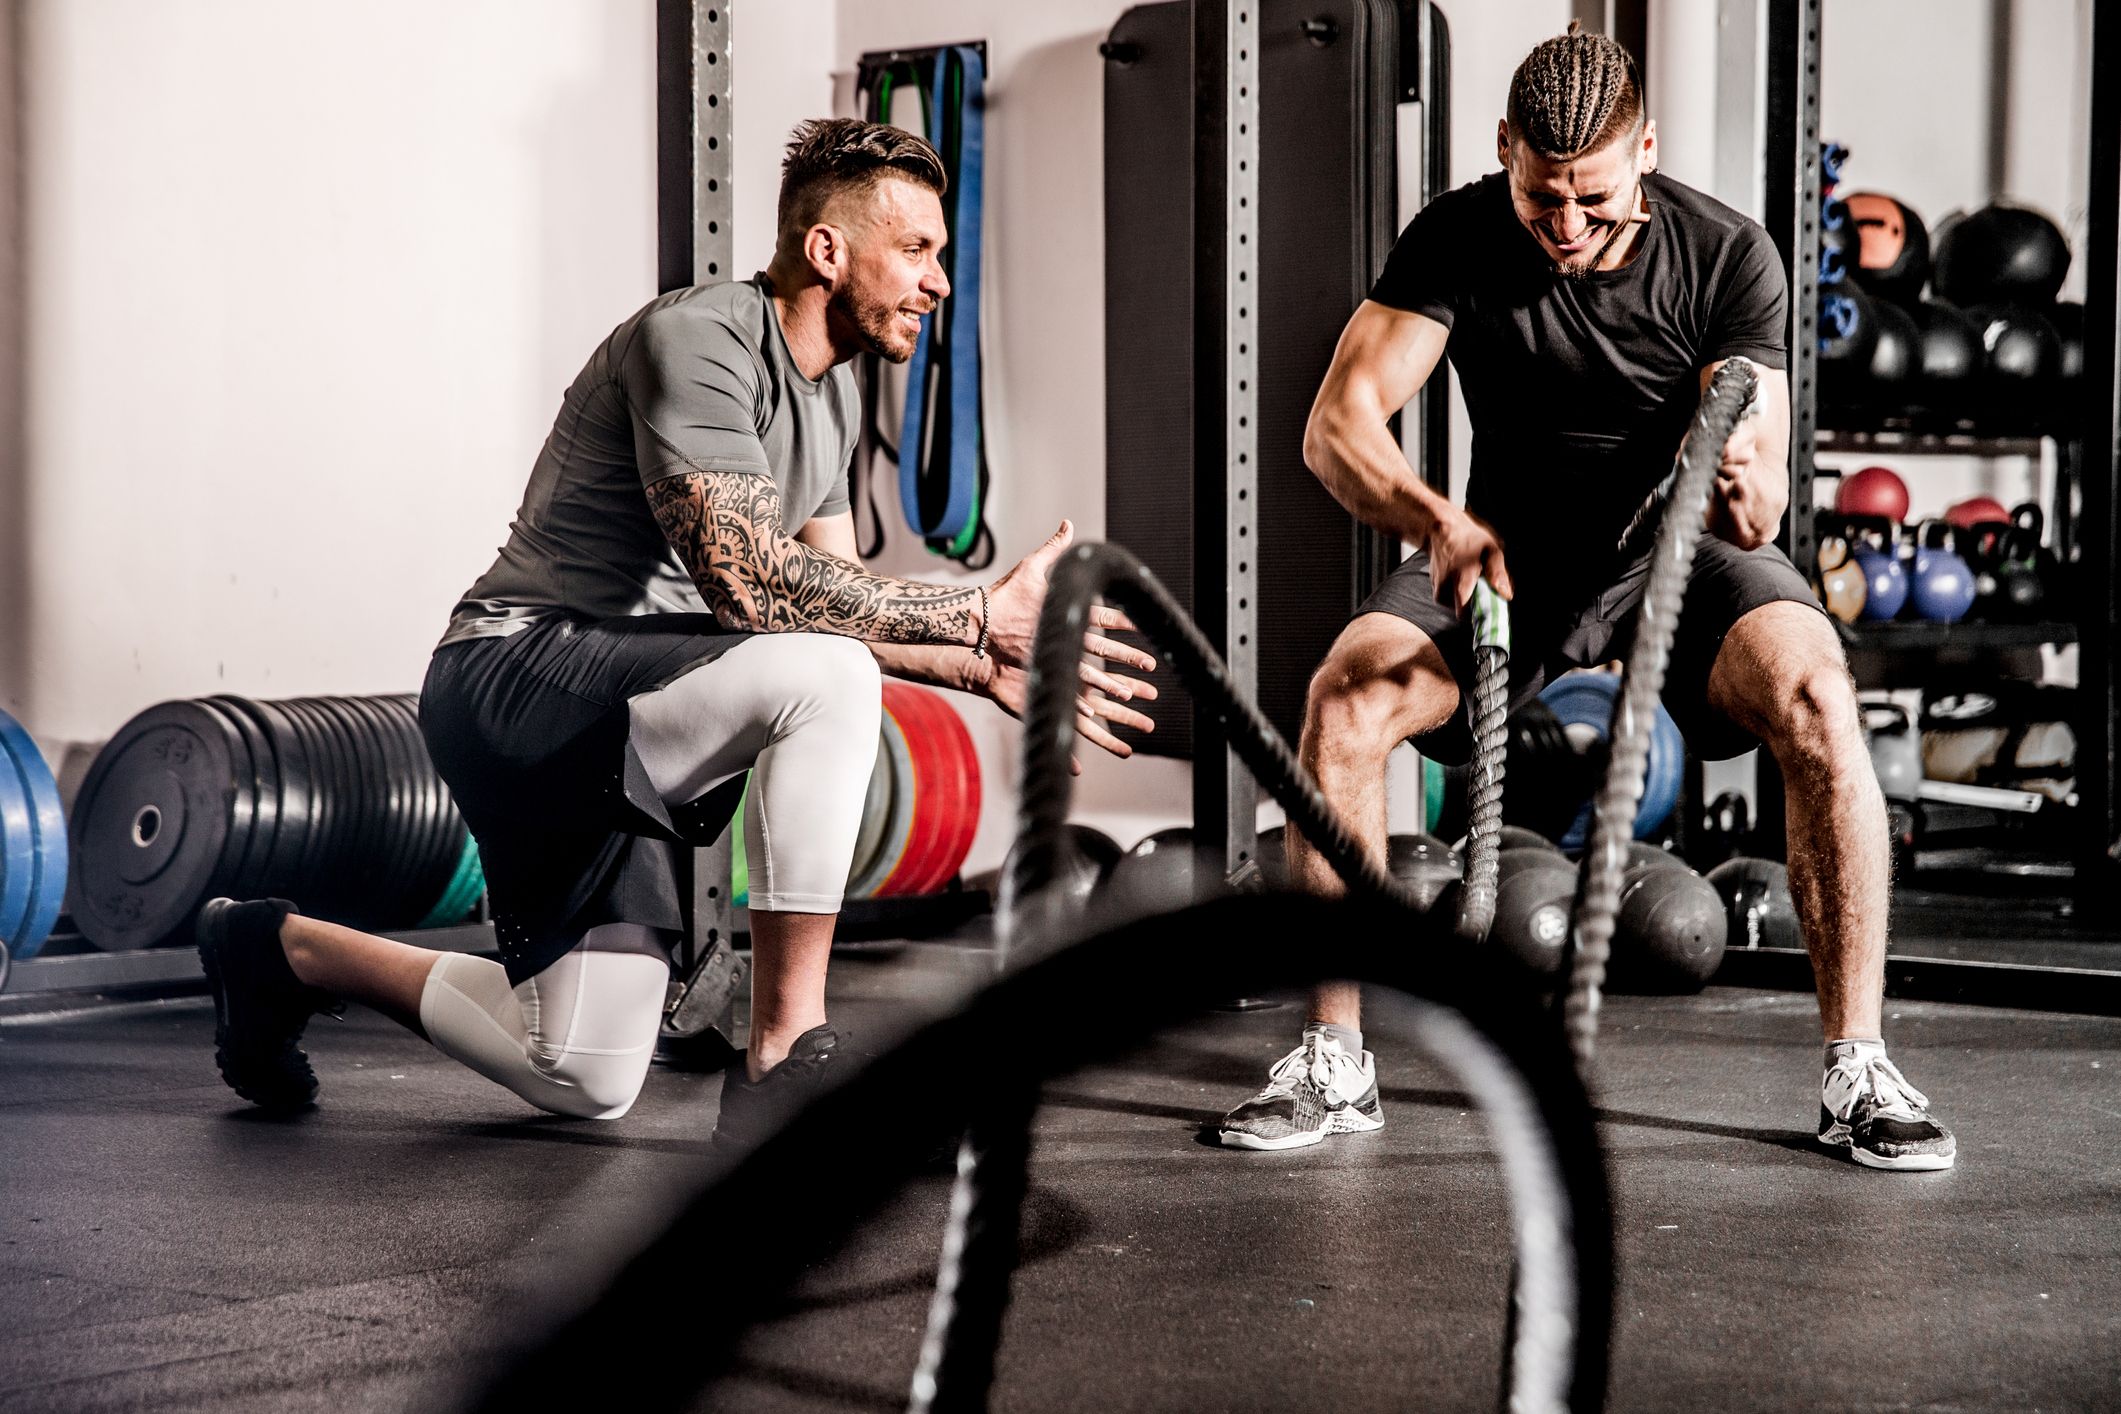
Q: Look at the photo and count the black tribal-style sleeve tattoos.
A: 1